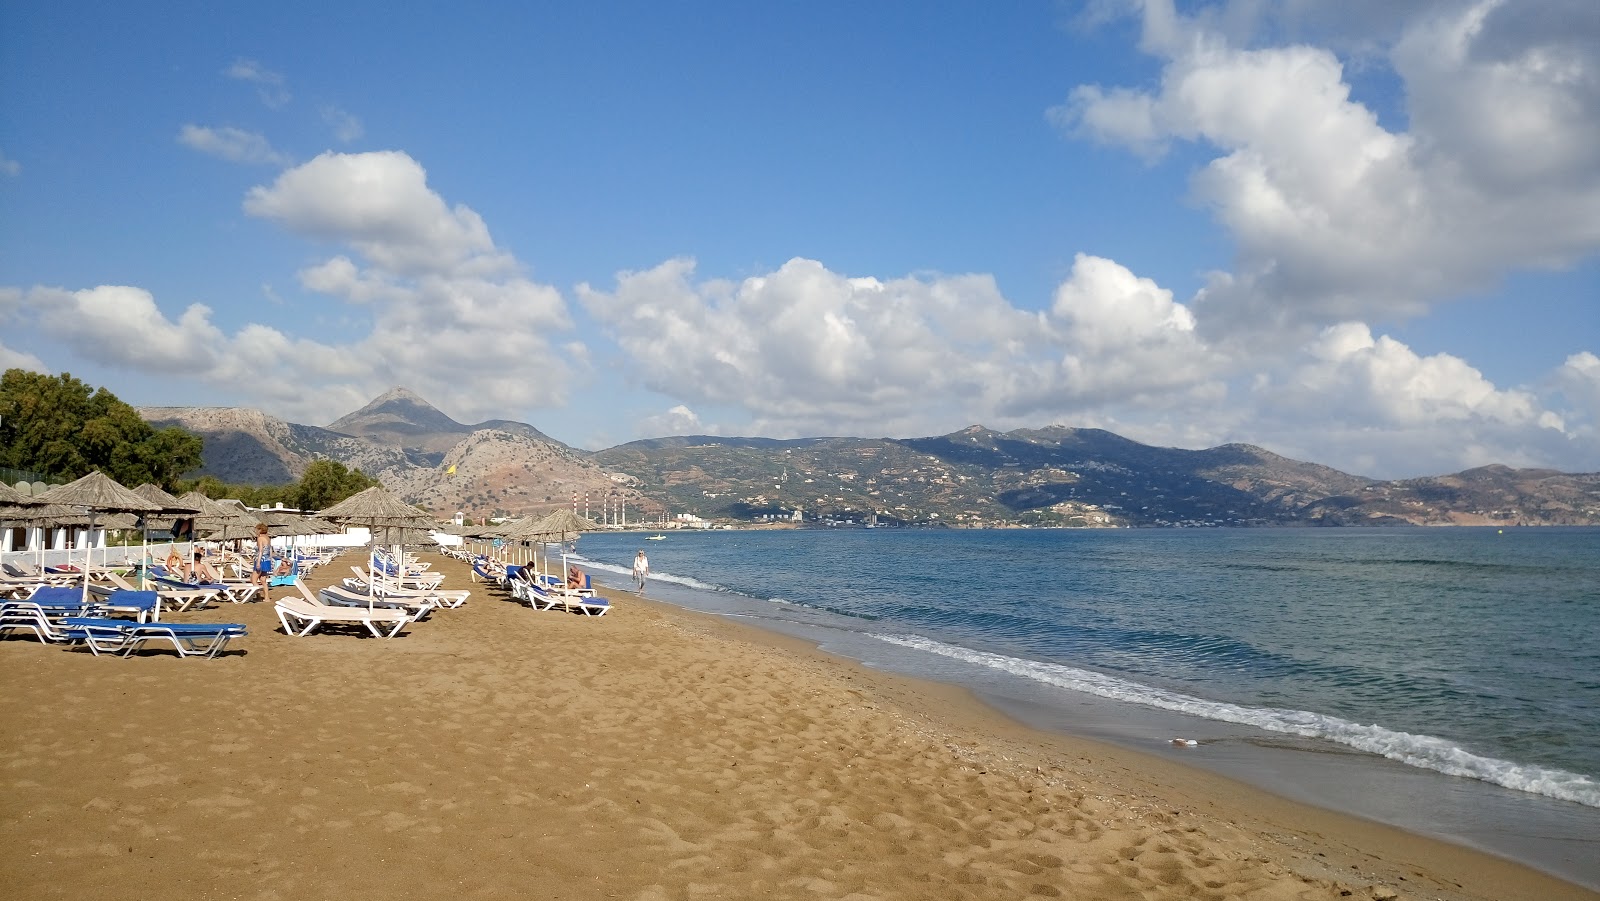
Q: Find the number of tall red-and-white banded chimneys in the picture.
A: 5